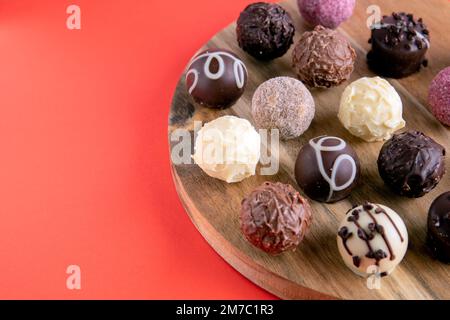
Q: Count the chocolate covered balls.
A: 14